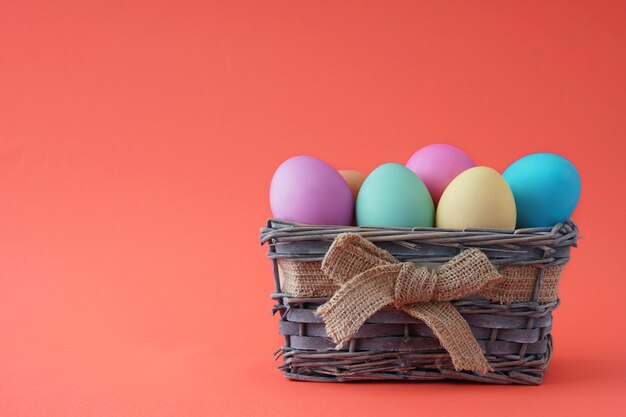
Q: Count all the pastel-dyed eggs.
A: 6